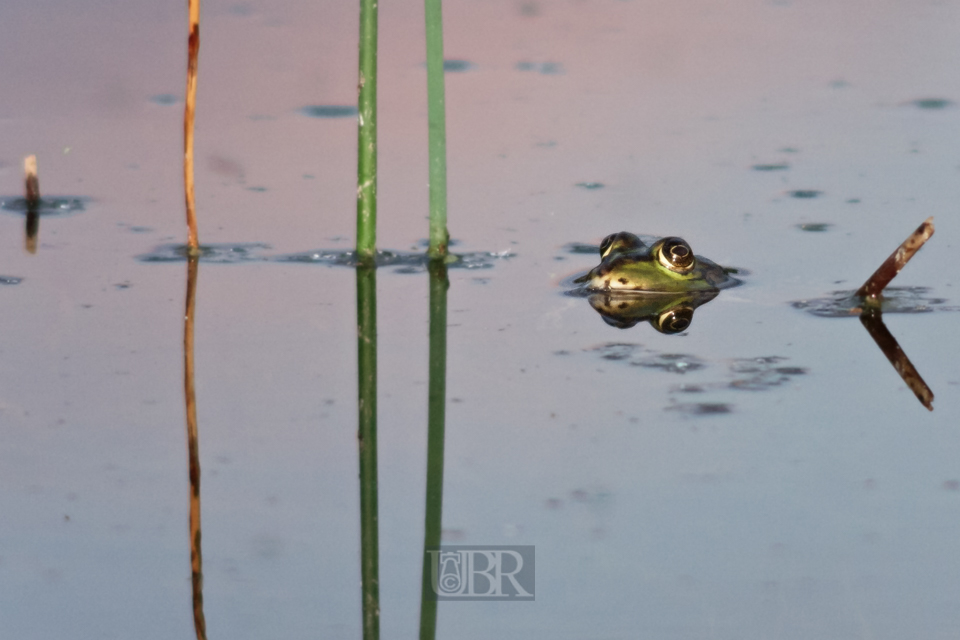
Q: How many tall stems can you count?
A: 3